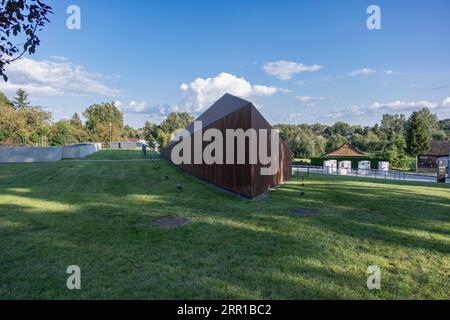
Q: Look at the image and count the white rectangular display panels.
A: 4